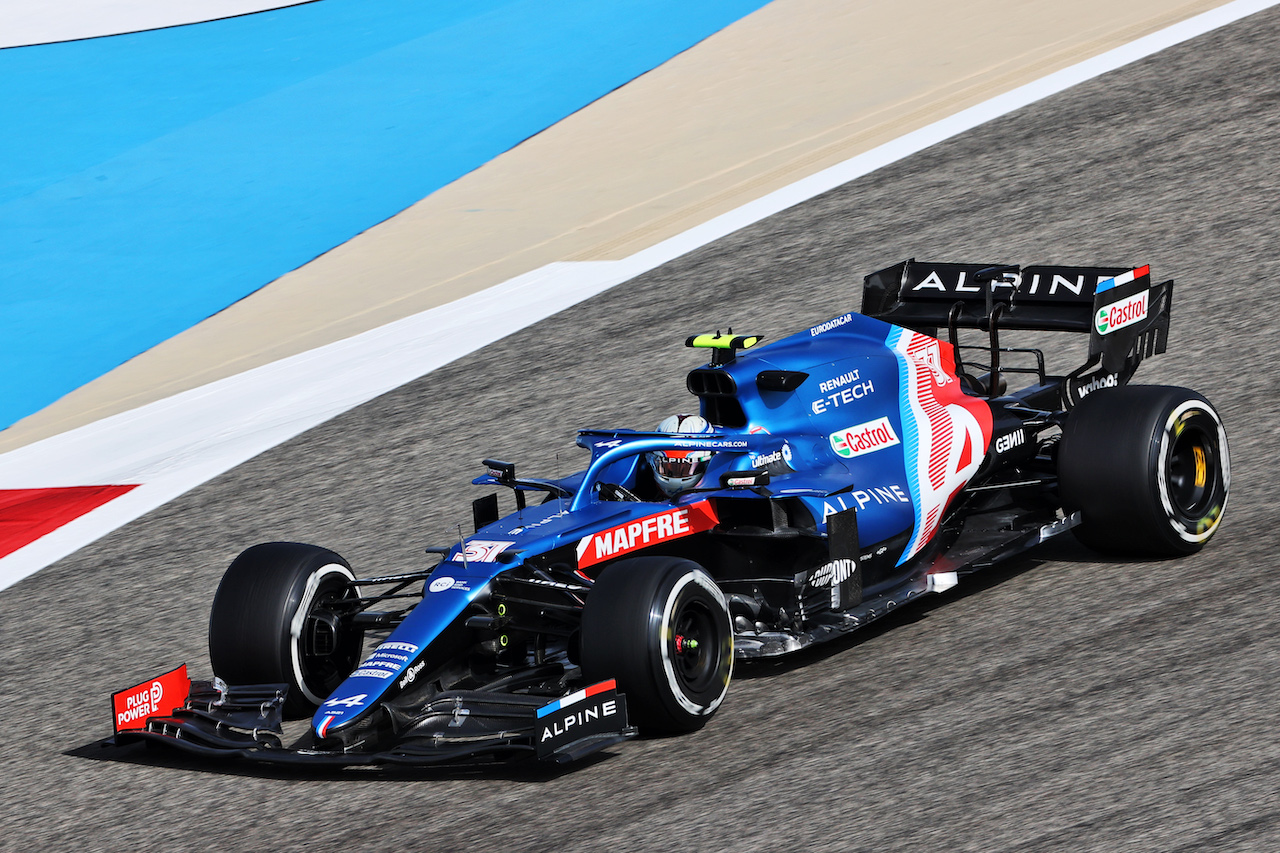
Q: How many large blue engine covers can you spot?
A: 1